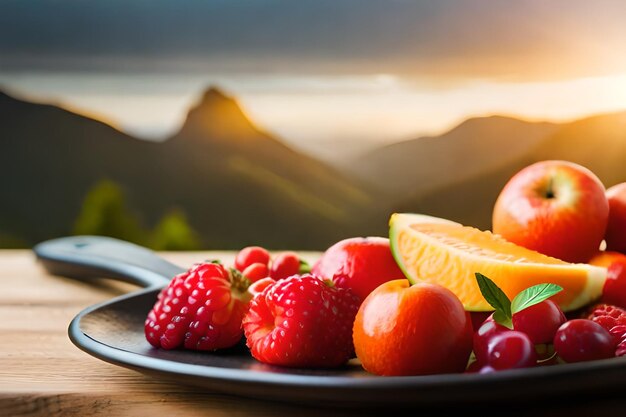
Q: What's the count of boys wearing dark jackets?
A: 0